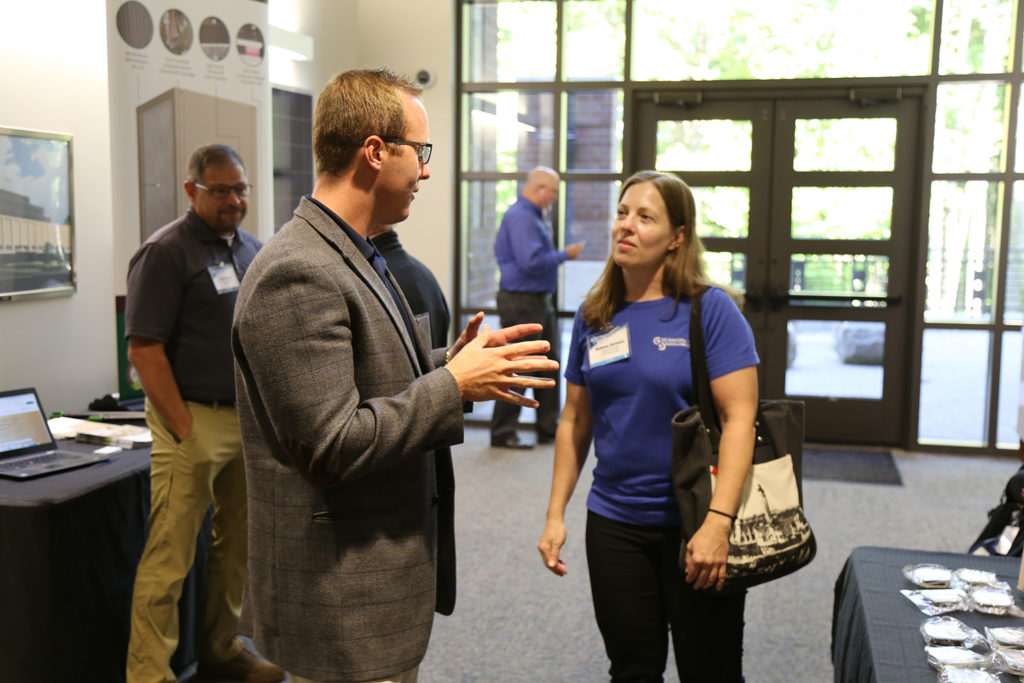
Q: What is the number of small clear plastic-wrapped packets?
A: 9